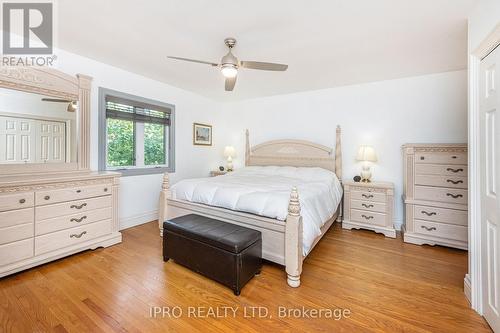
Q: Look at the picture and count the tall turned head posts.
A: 2